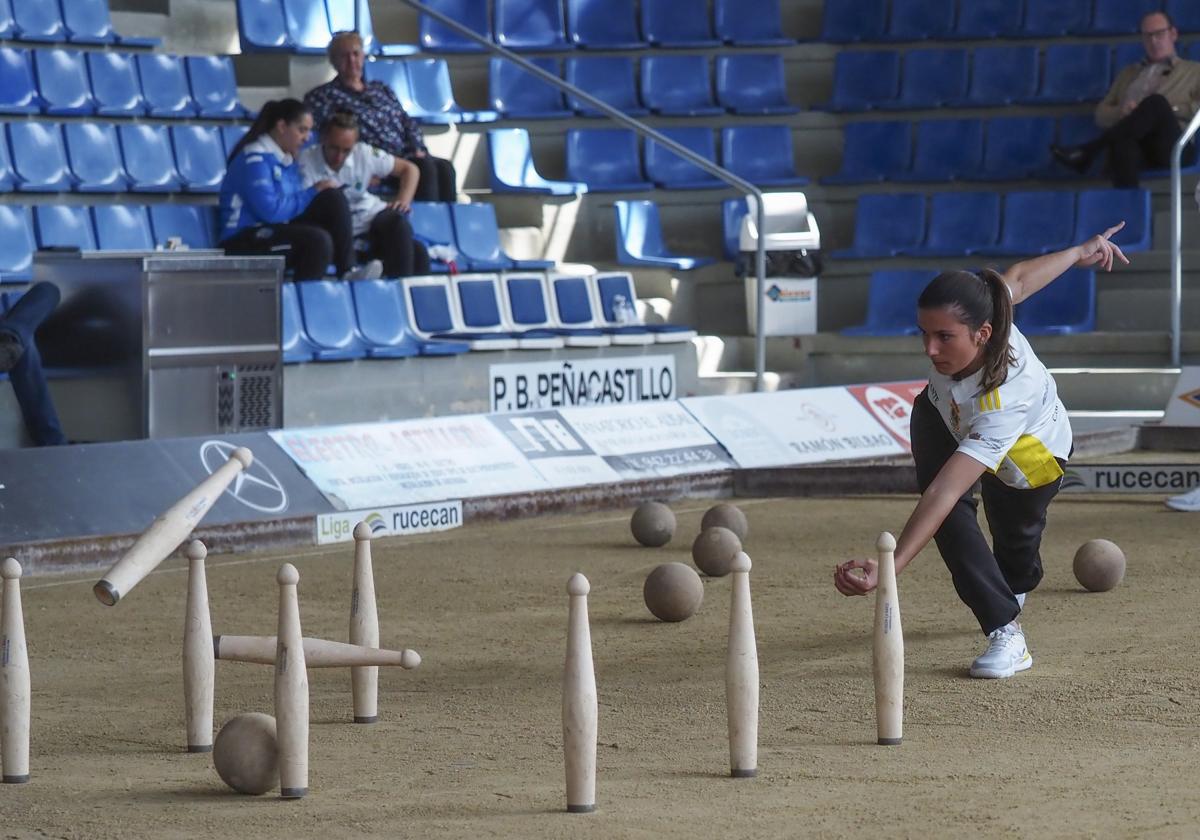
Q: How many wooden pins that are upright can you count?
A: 7